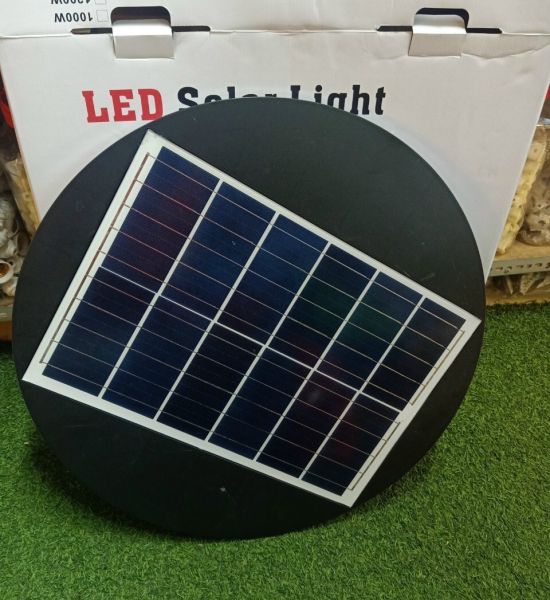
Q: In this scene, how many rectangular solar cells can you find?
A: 12